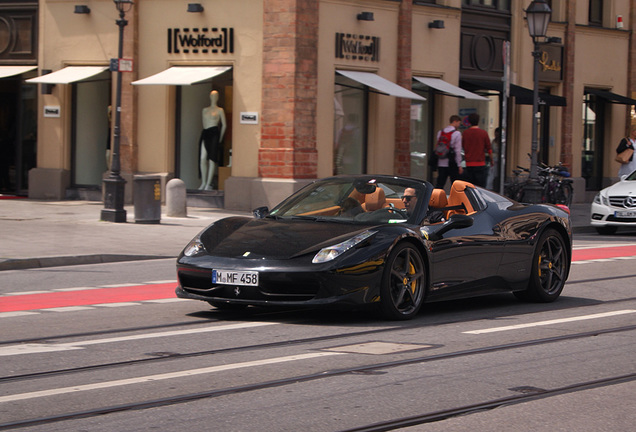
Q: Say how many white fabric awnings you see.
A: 5